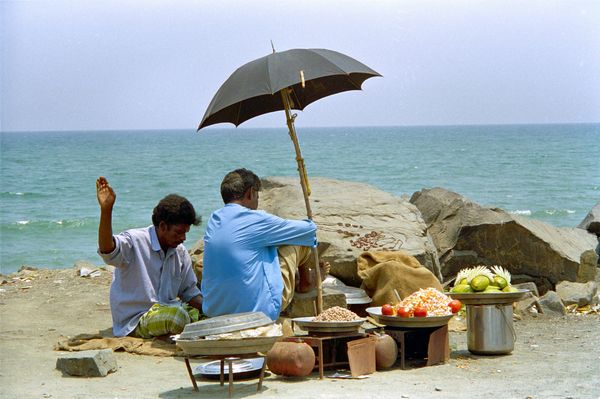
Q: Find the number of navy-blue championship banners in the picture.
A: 0